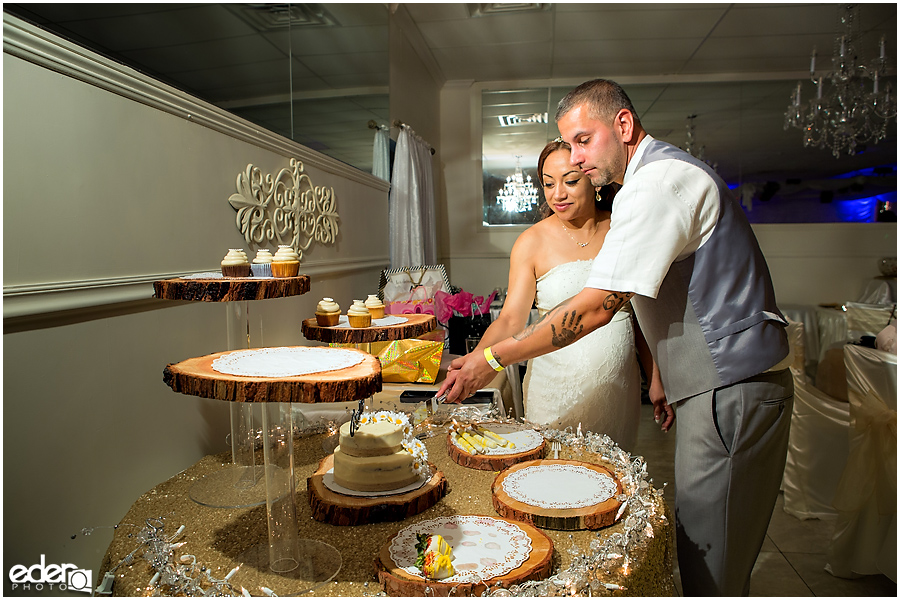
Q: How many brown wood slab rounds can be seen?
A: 7